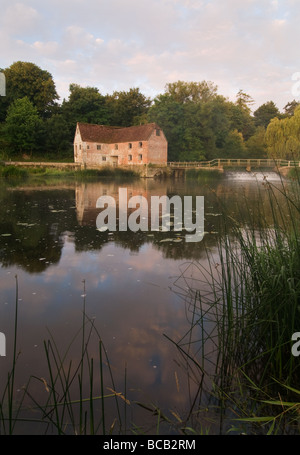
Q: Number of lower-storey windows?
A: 3